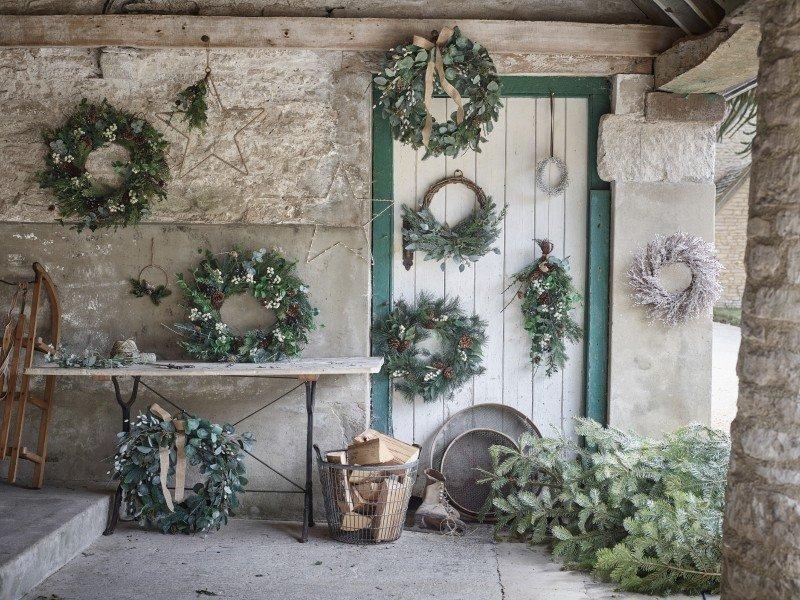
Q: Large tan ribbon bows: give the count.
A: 2